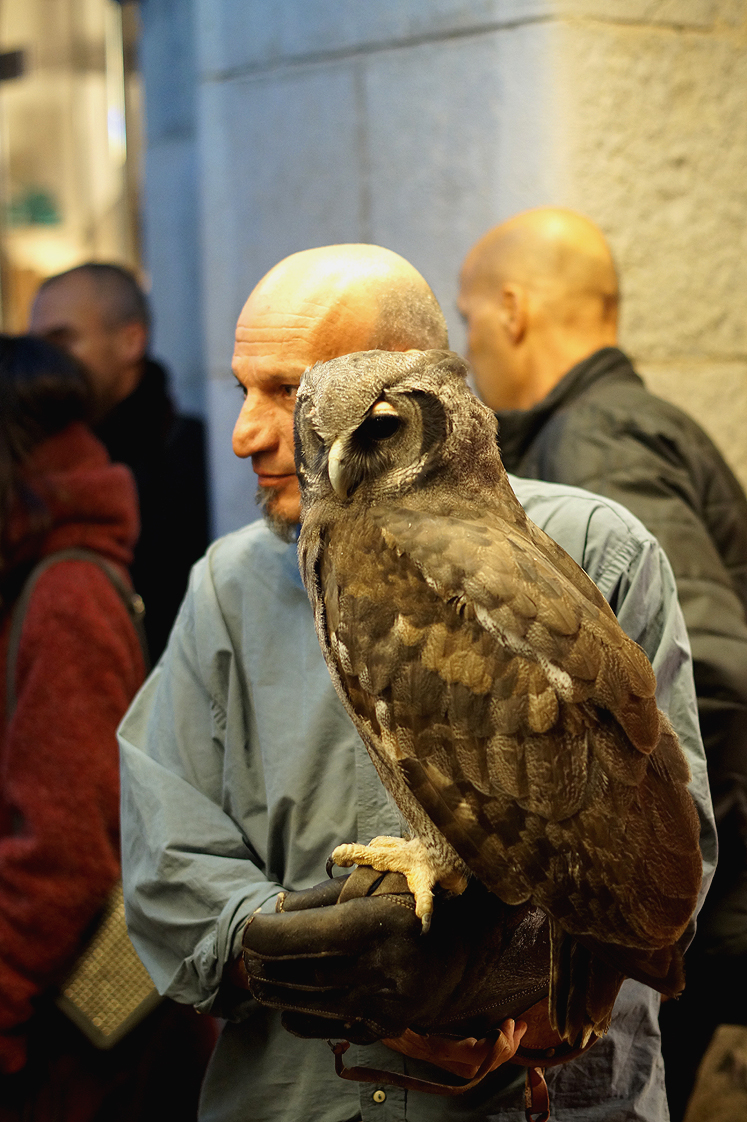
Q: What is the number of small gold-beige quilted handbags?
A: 1